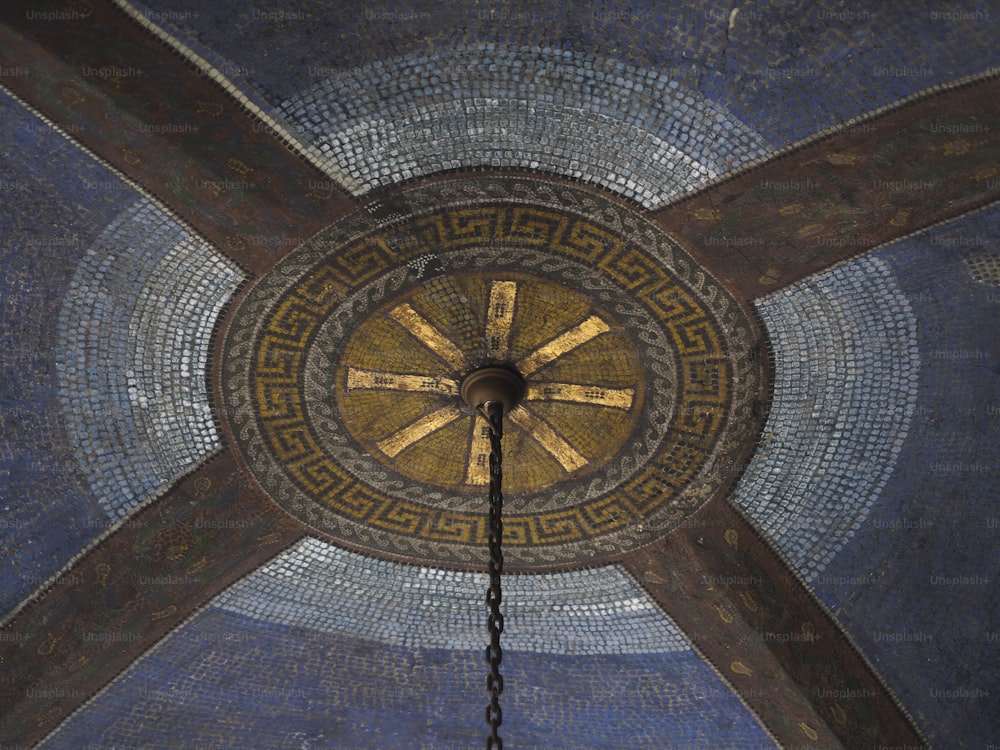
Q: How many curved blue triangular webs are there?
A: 4